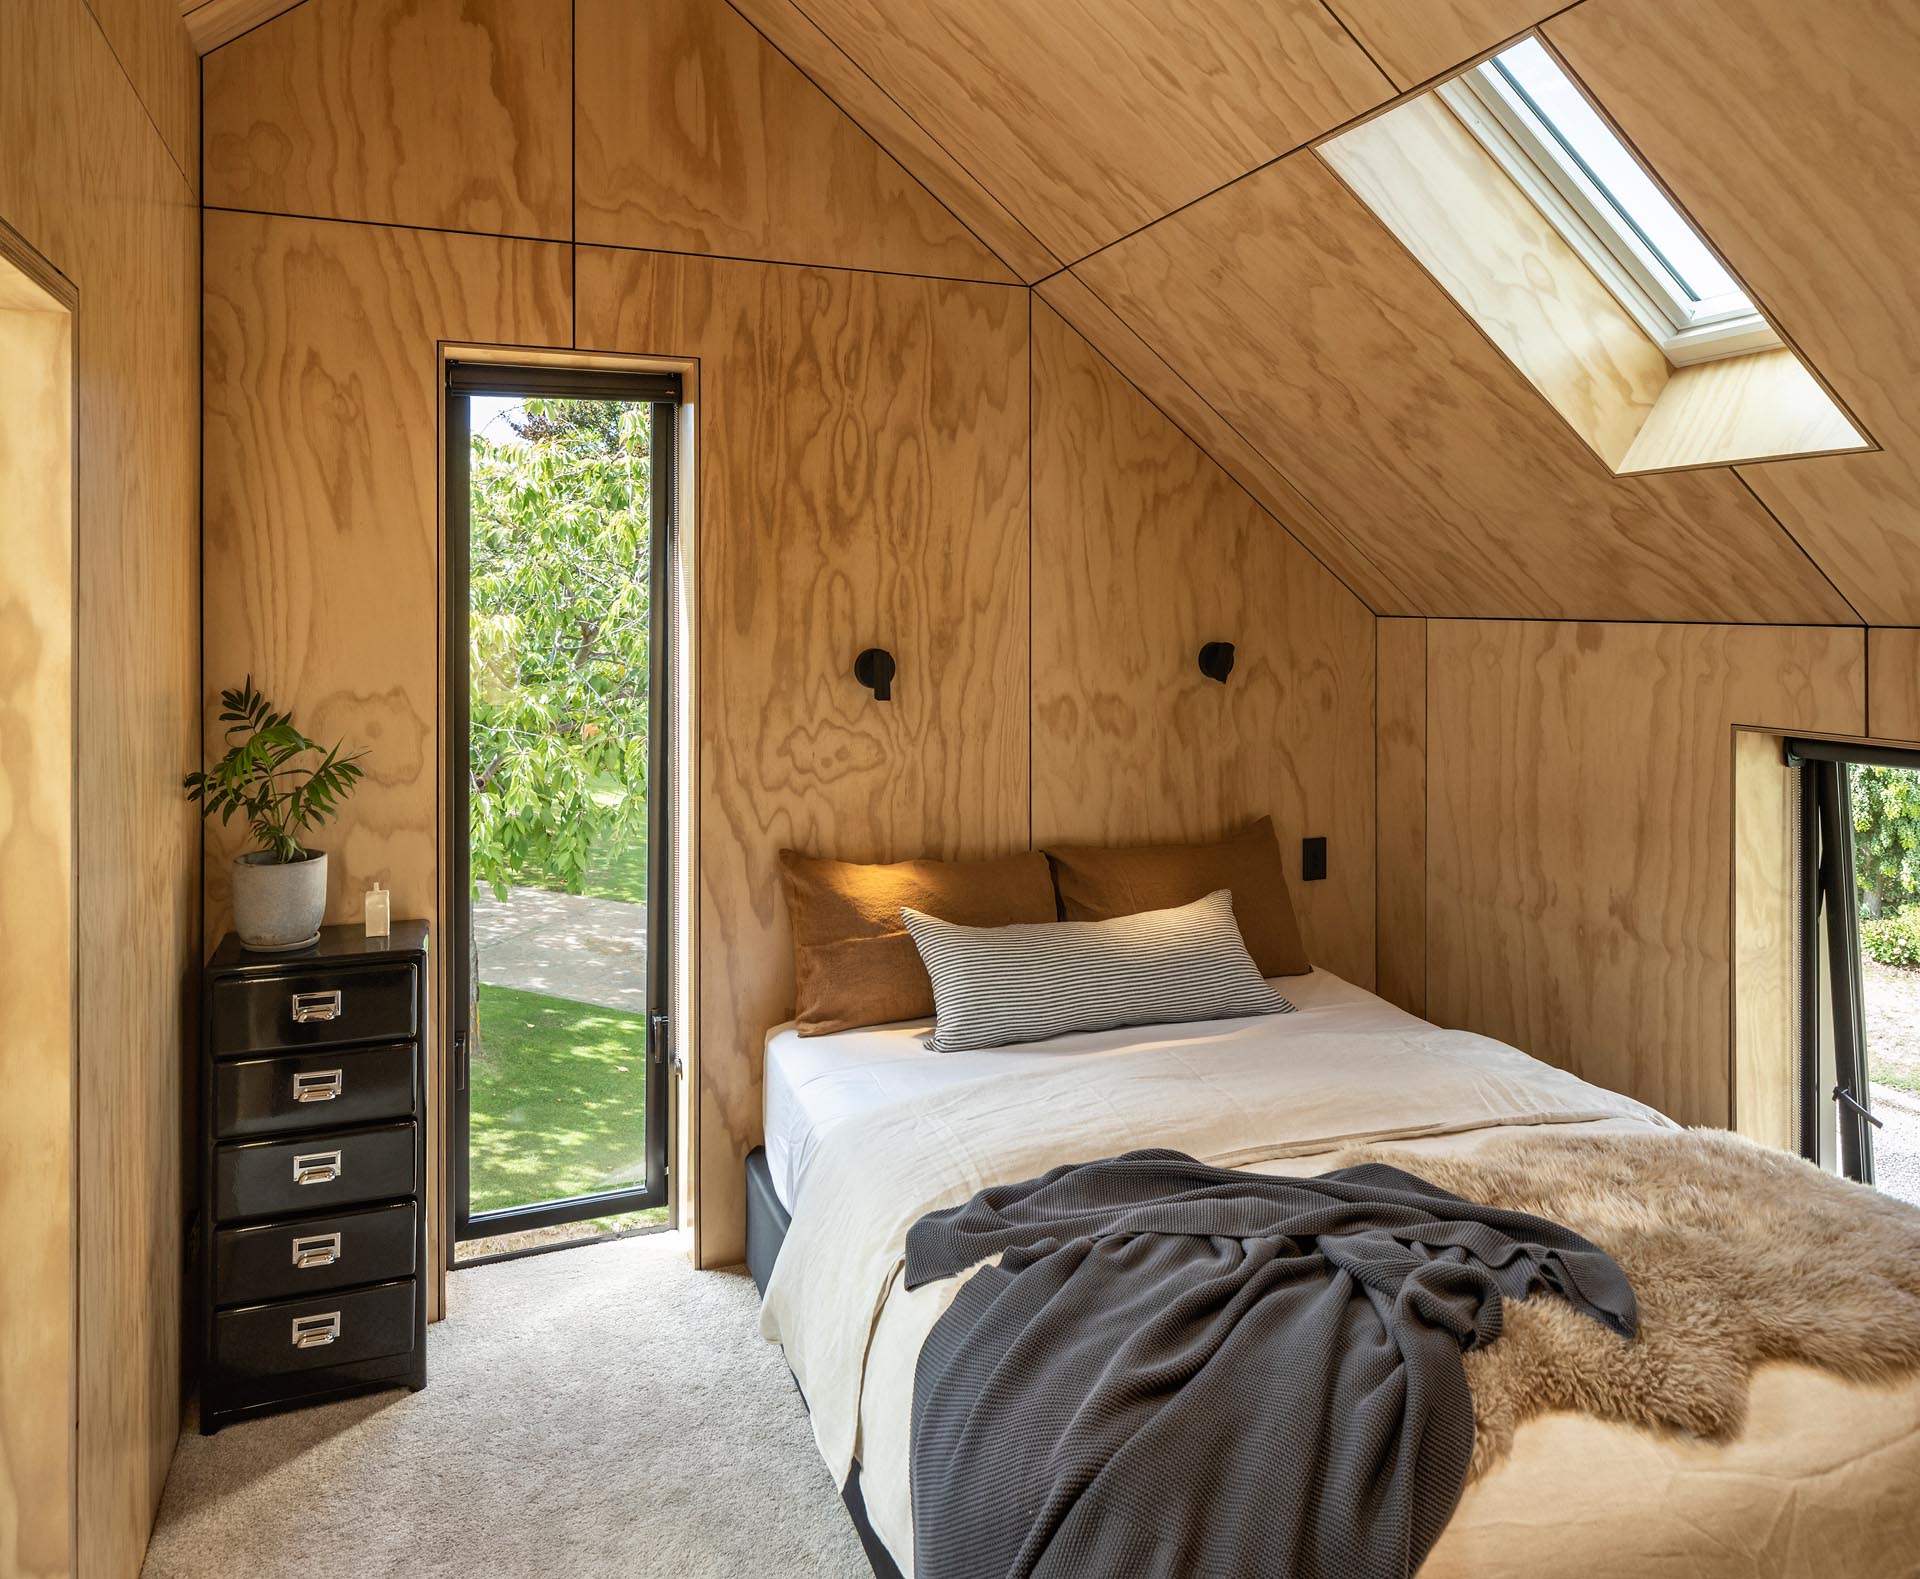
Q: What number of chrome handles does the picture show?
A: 5